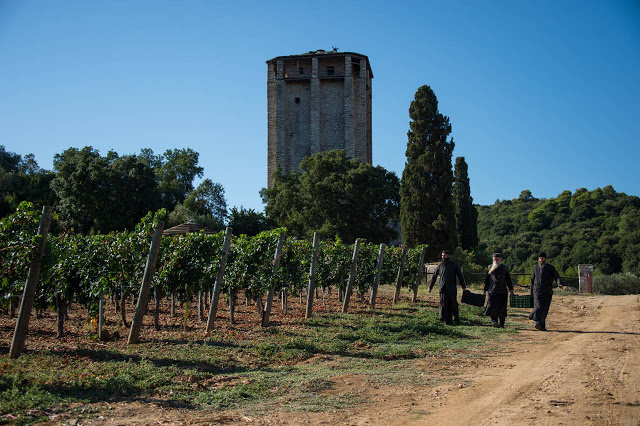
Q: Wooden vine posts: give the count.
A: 9